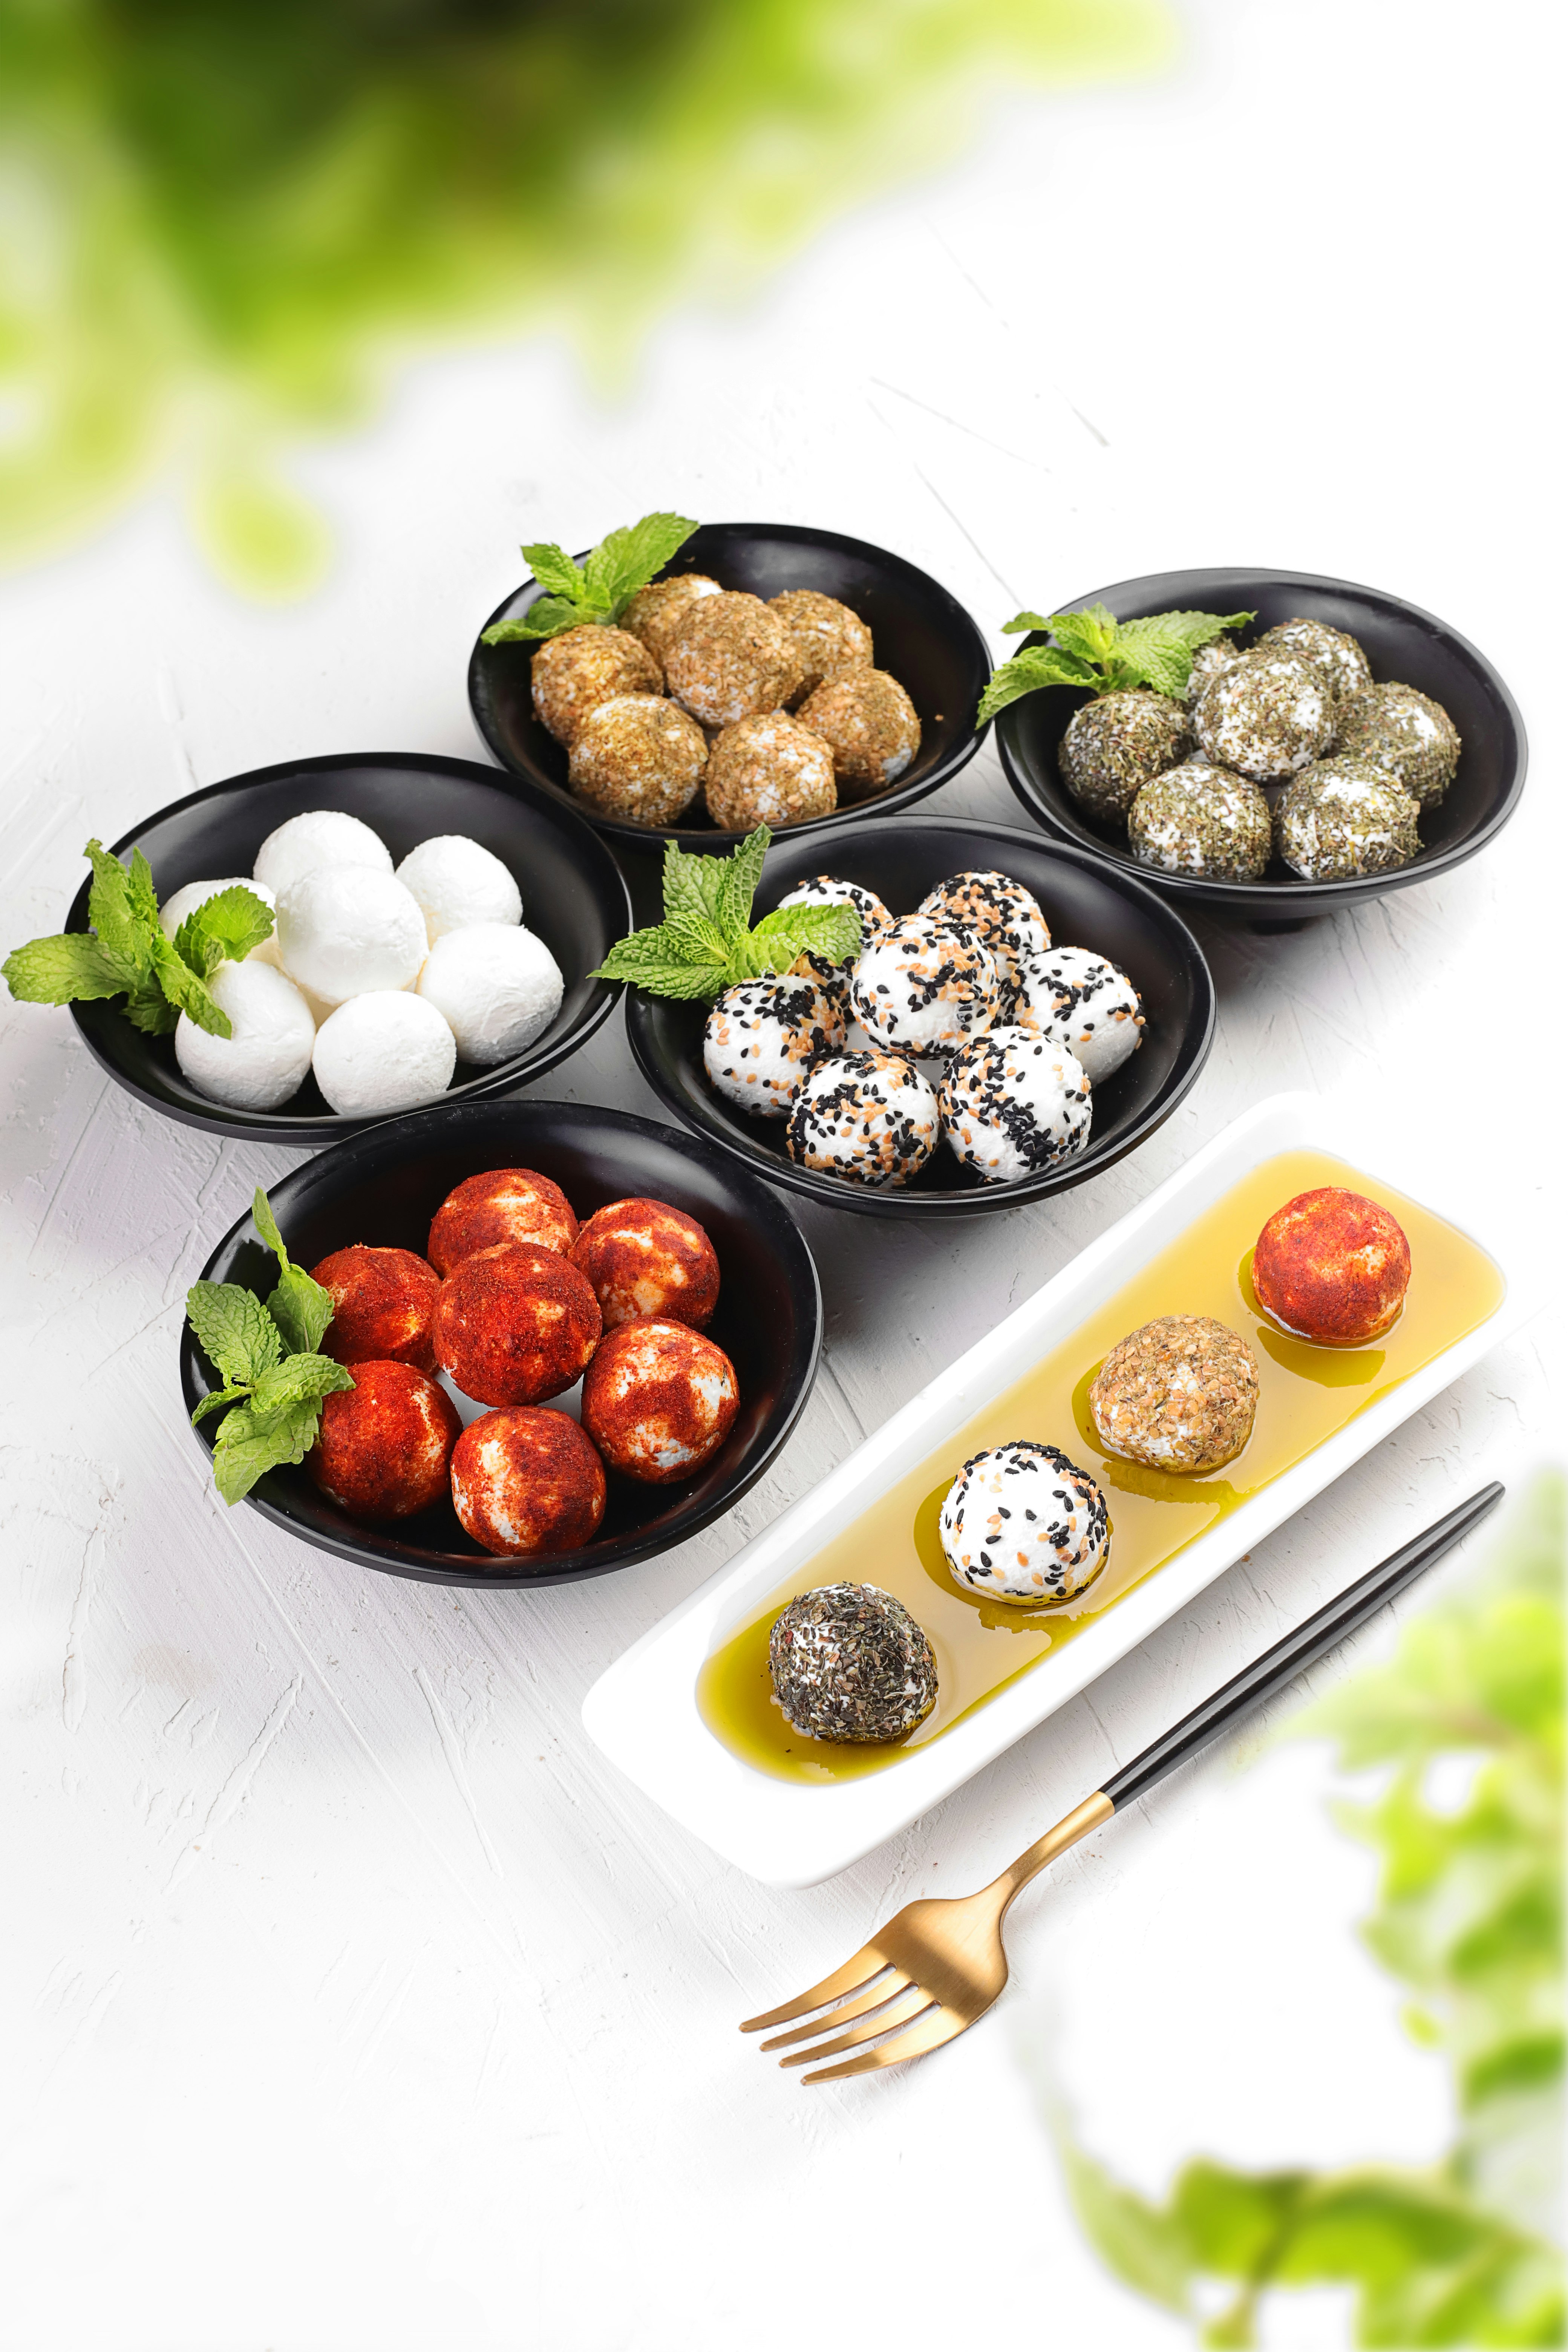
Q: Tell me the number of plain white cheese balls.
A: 7